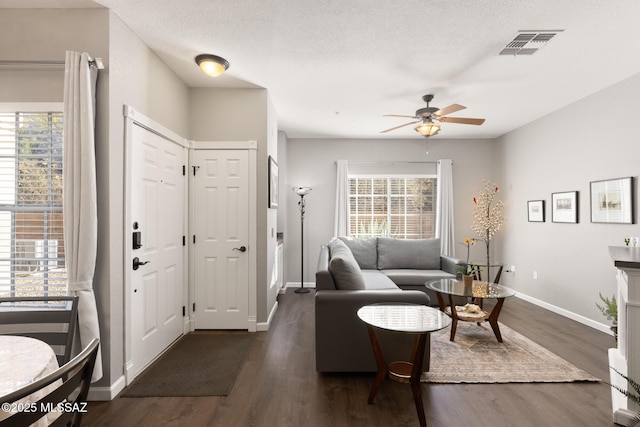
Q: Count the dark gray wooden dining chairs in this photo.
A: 2